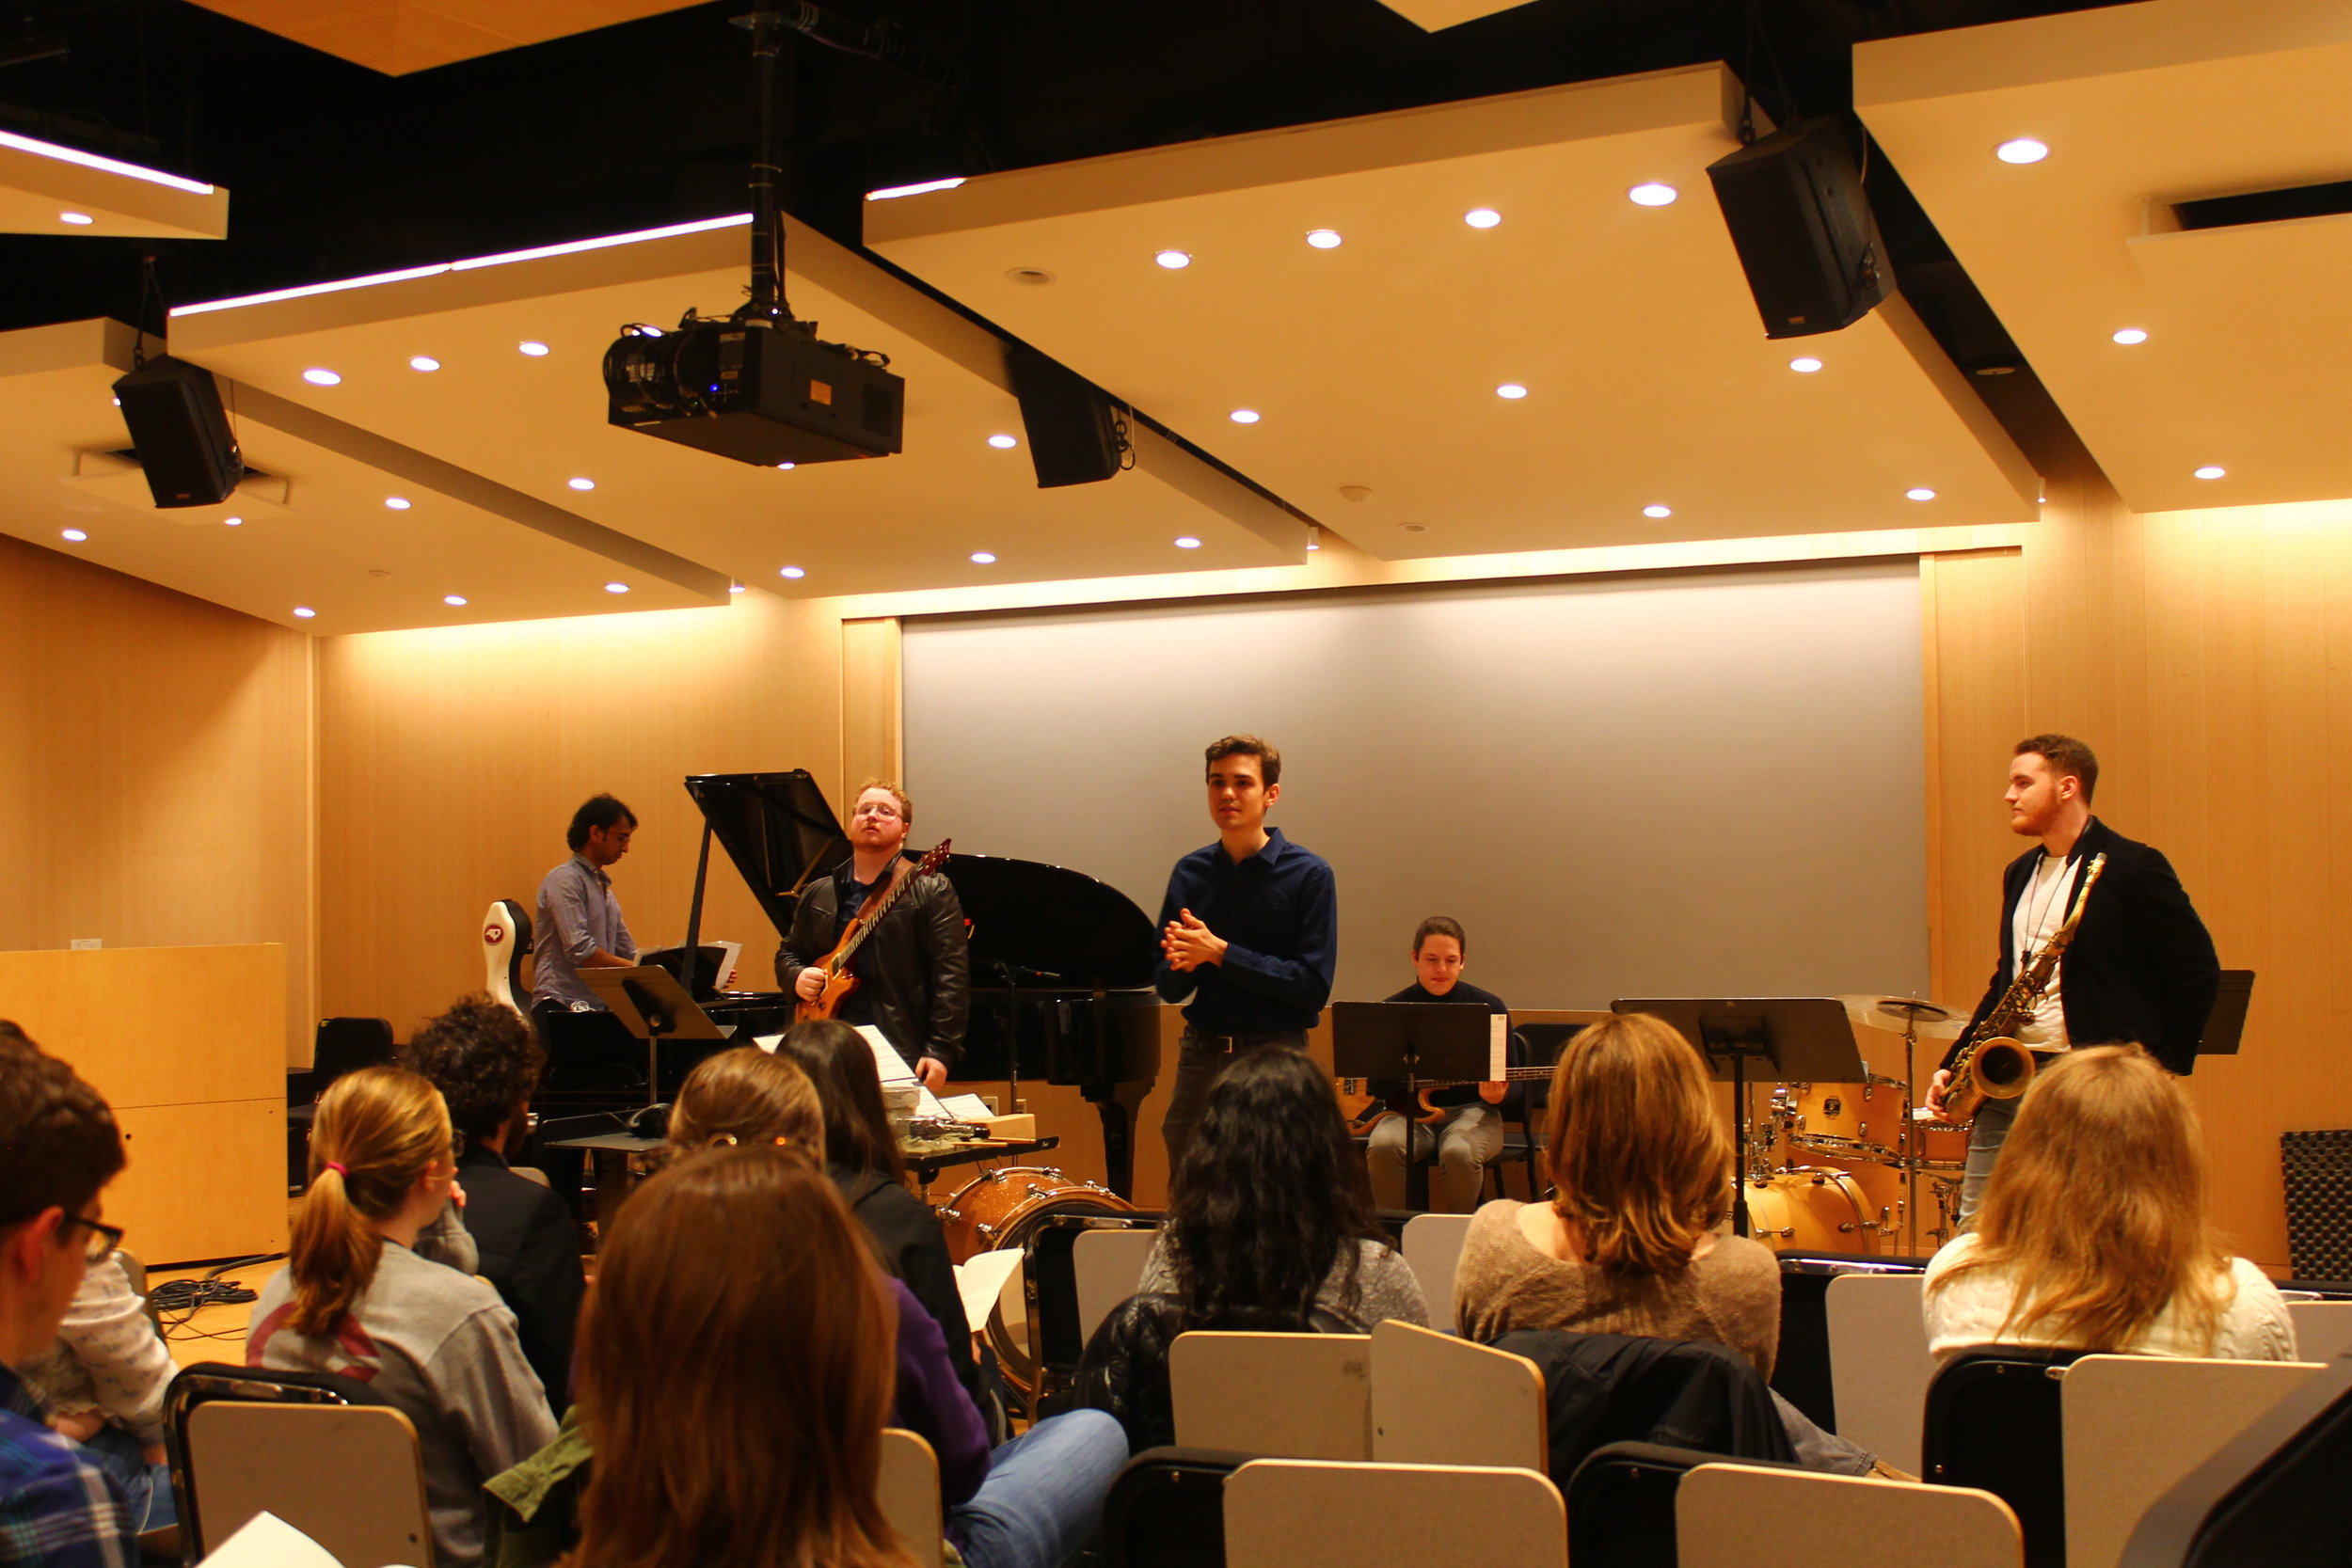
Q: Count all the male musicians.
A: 5